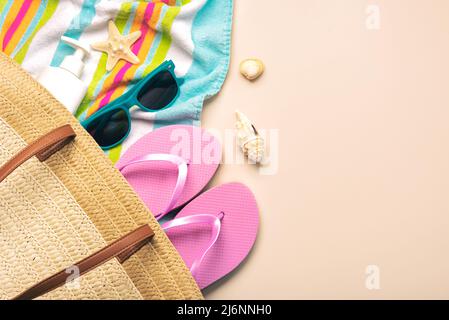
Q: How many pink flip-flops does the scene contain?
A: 2